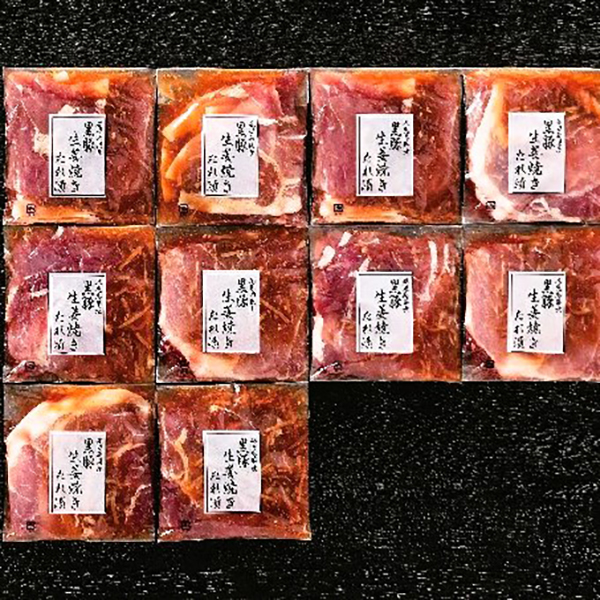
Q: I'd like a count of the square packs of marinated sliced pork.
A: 10